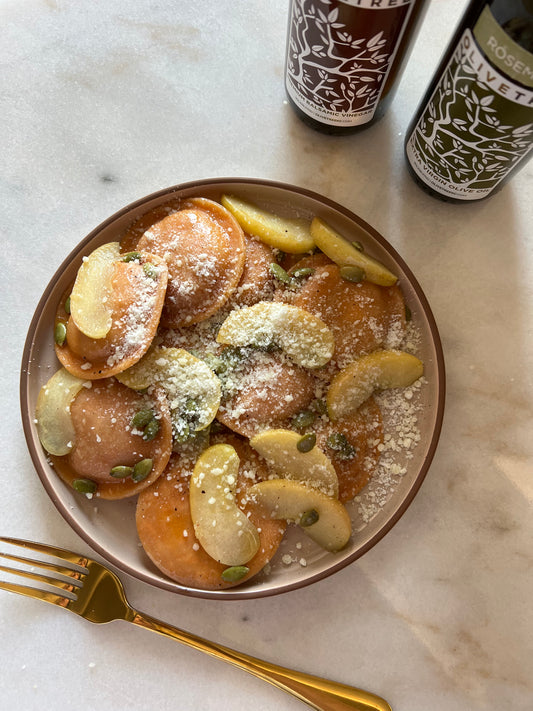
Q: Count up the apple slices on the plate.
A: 10